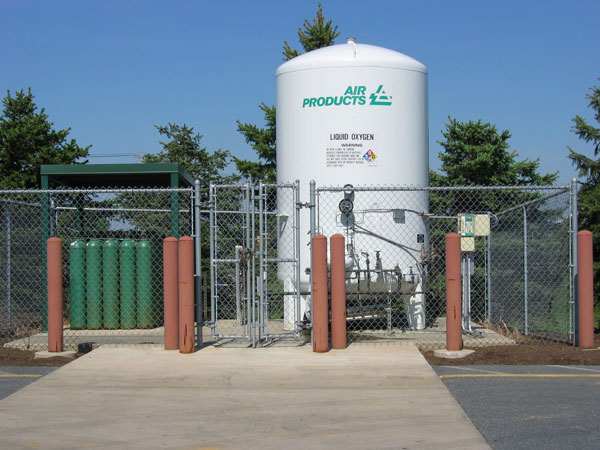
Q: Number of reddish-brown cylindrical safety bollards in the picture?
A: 7